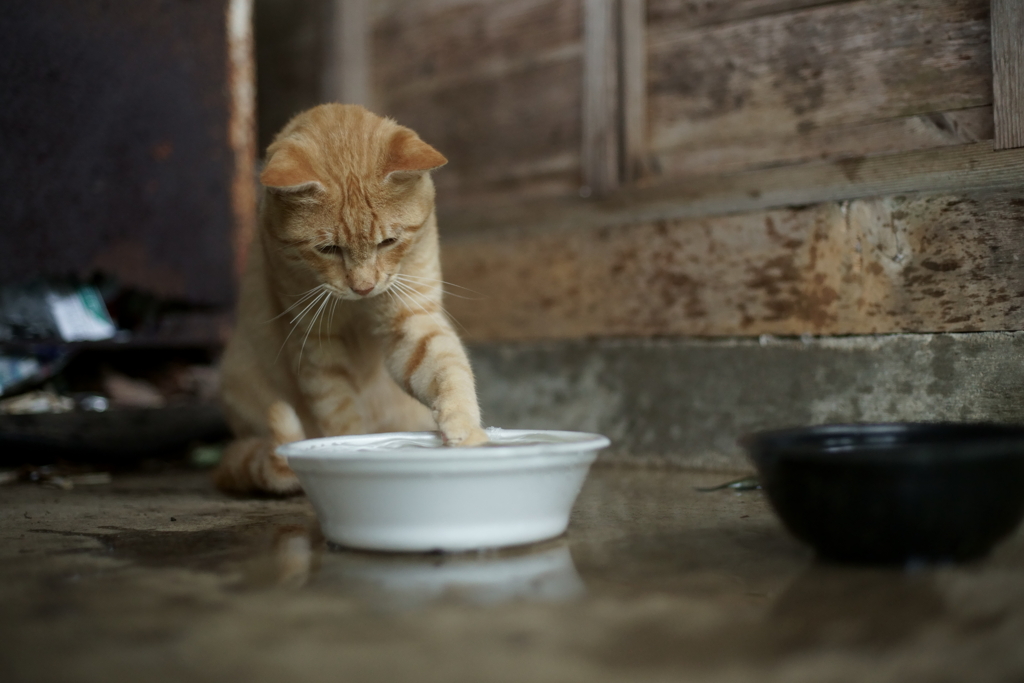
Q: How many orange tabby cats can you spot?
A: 1